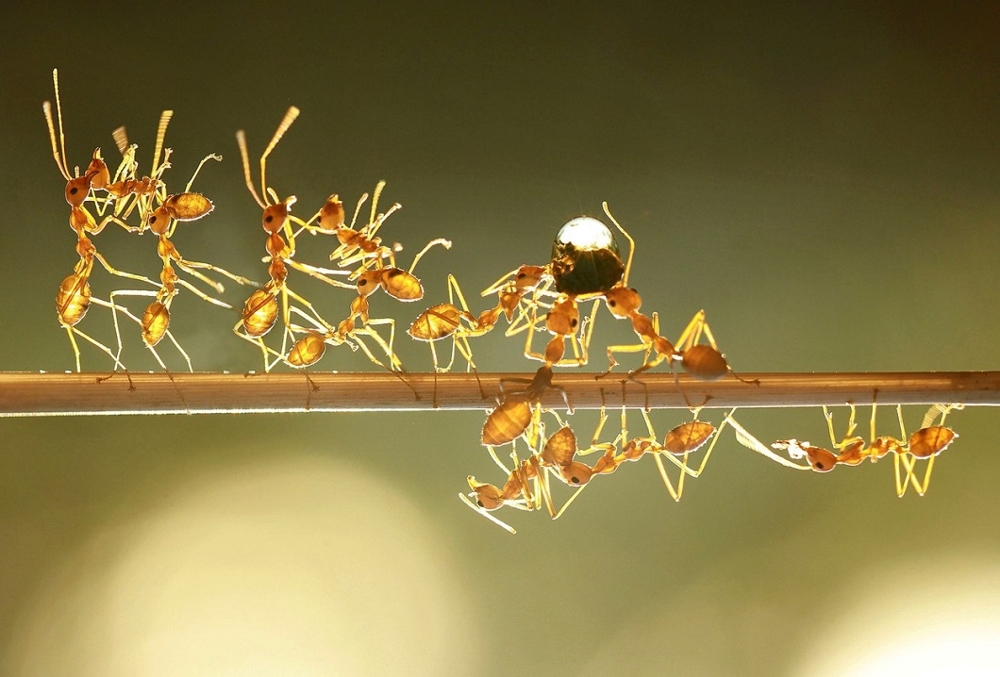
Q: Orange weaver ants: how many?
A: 12